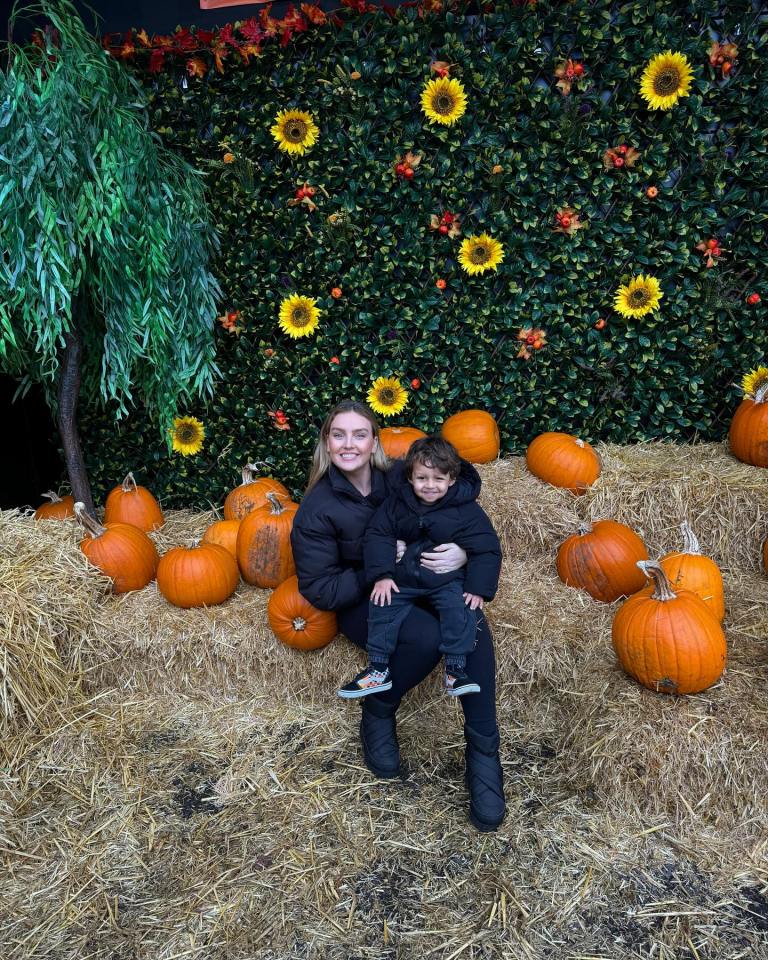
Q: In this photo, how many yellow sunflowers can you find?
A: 9